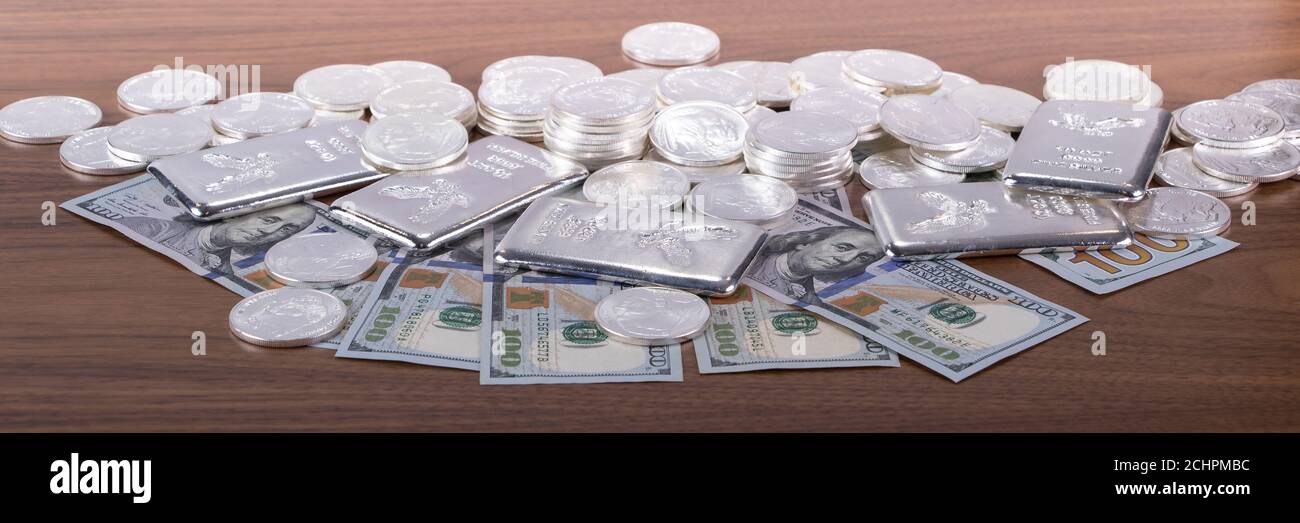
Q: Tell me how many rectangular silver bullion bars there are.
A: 5